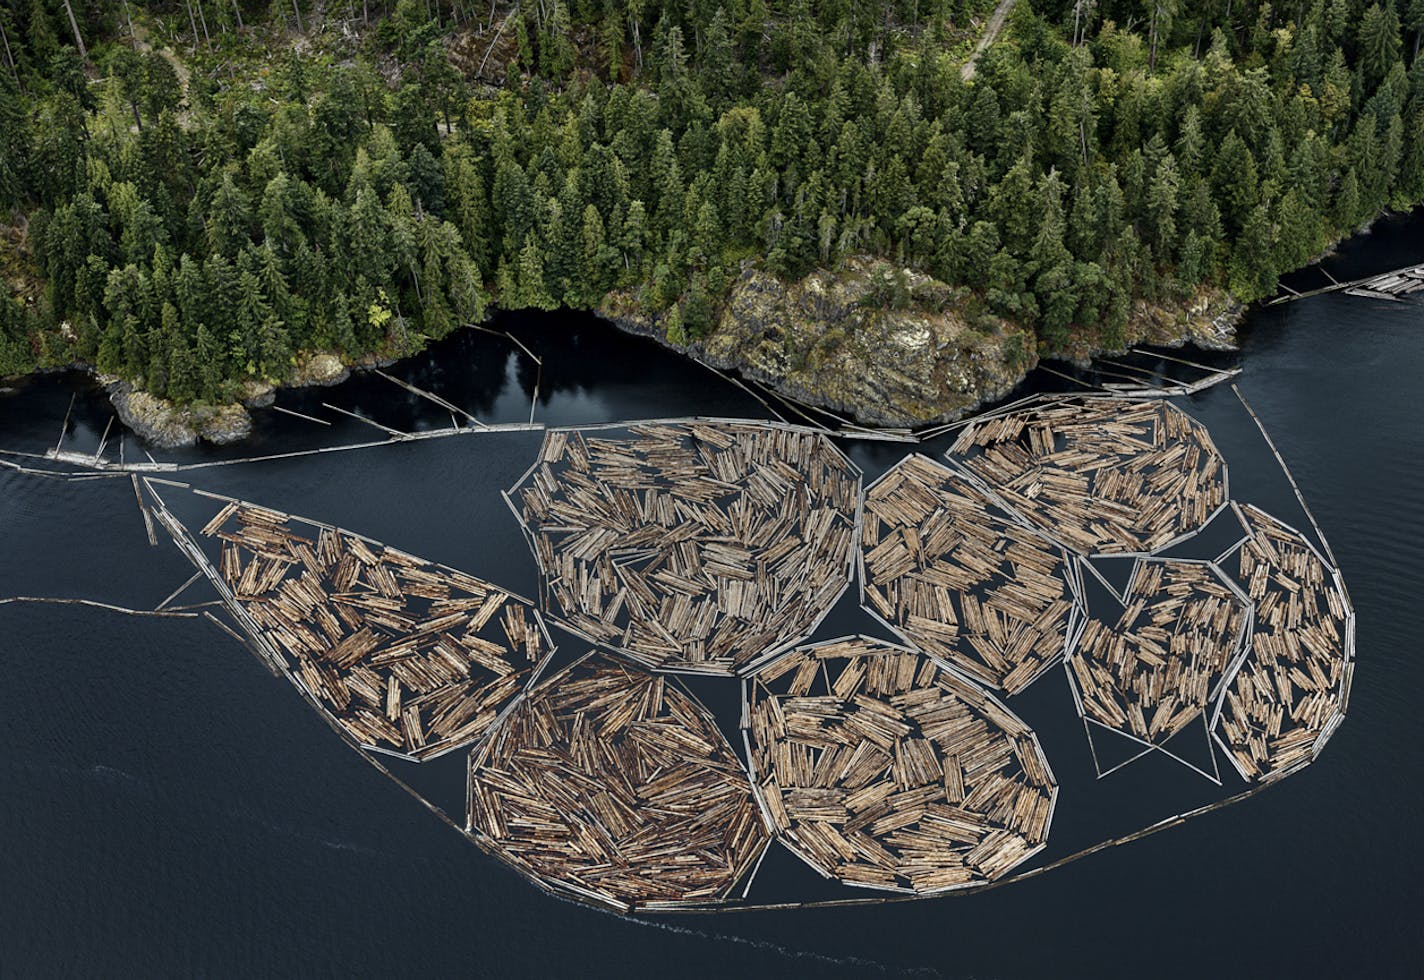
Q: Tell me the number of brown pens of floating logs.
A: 8